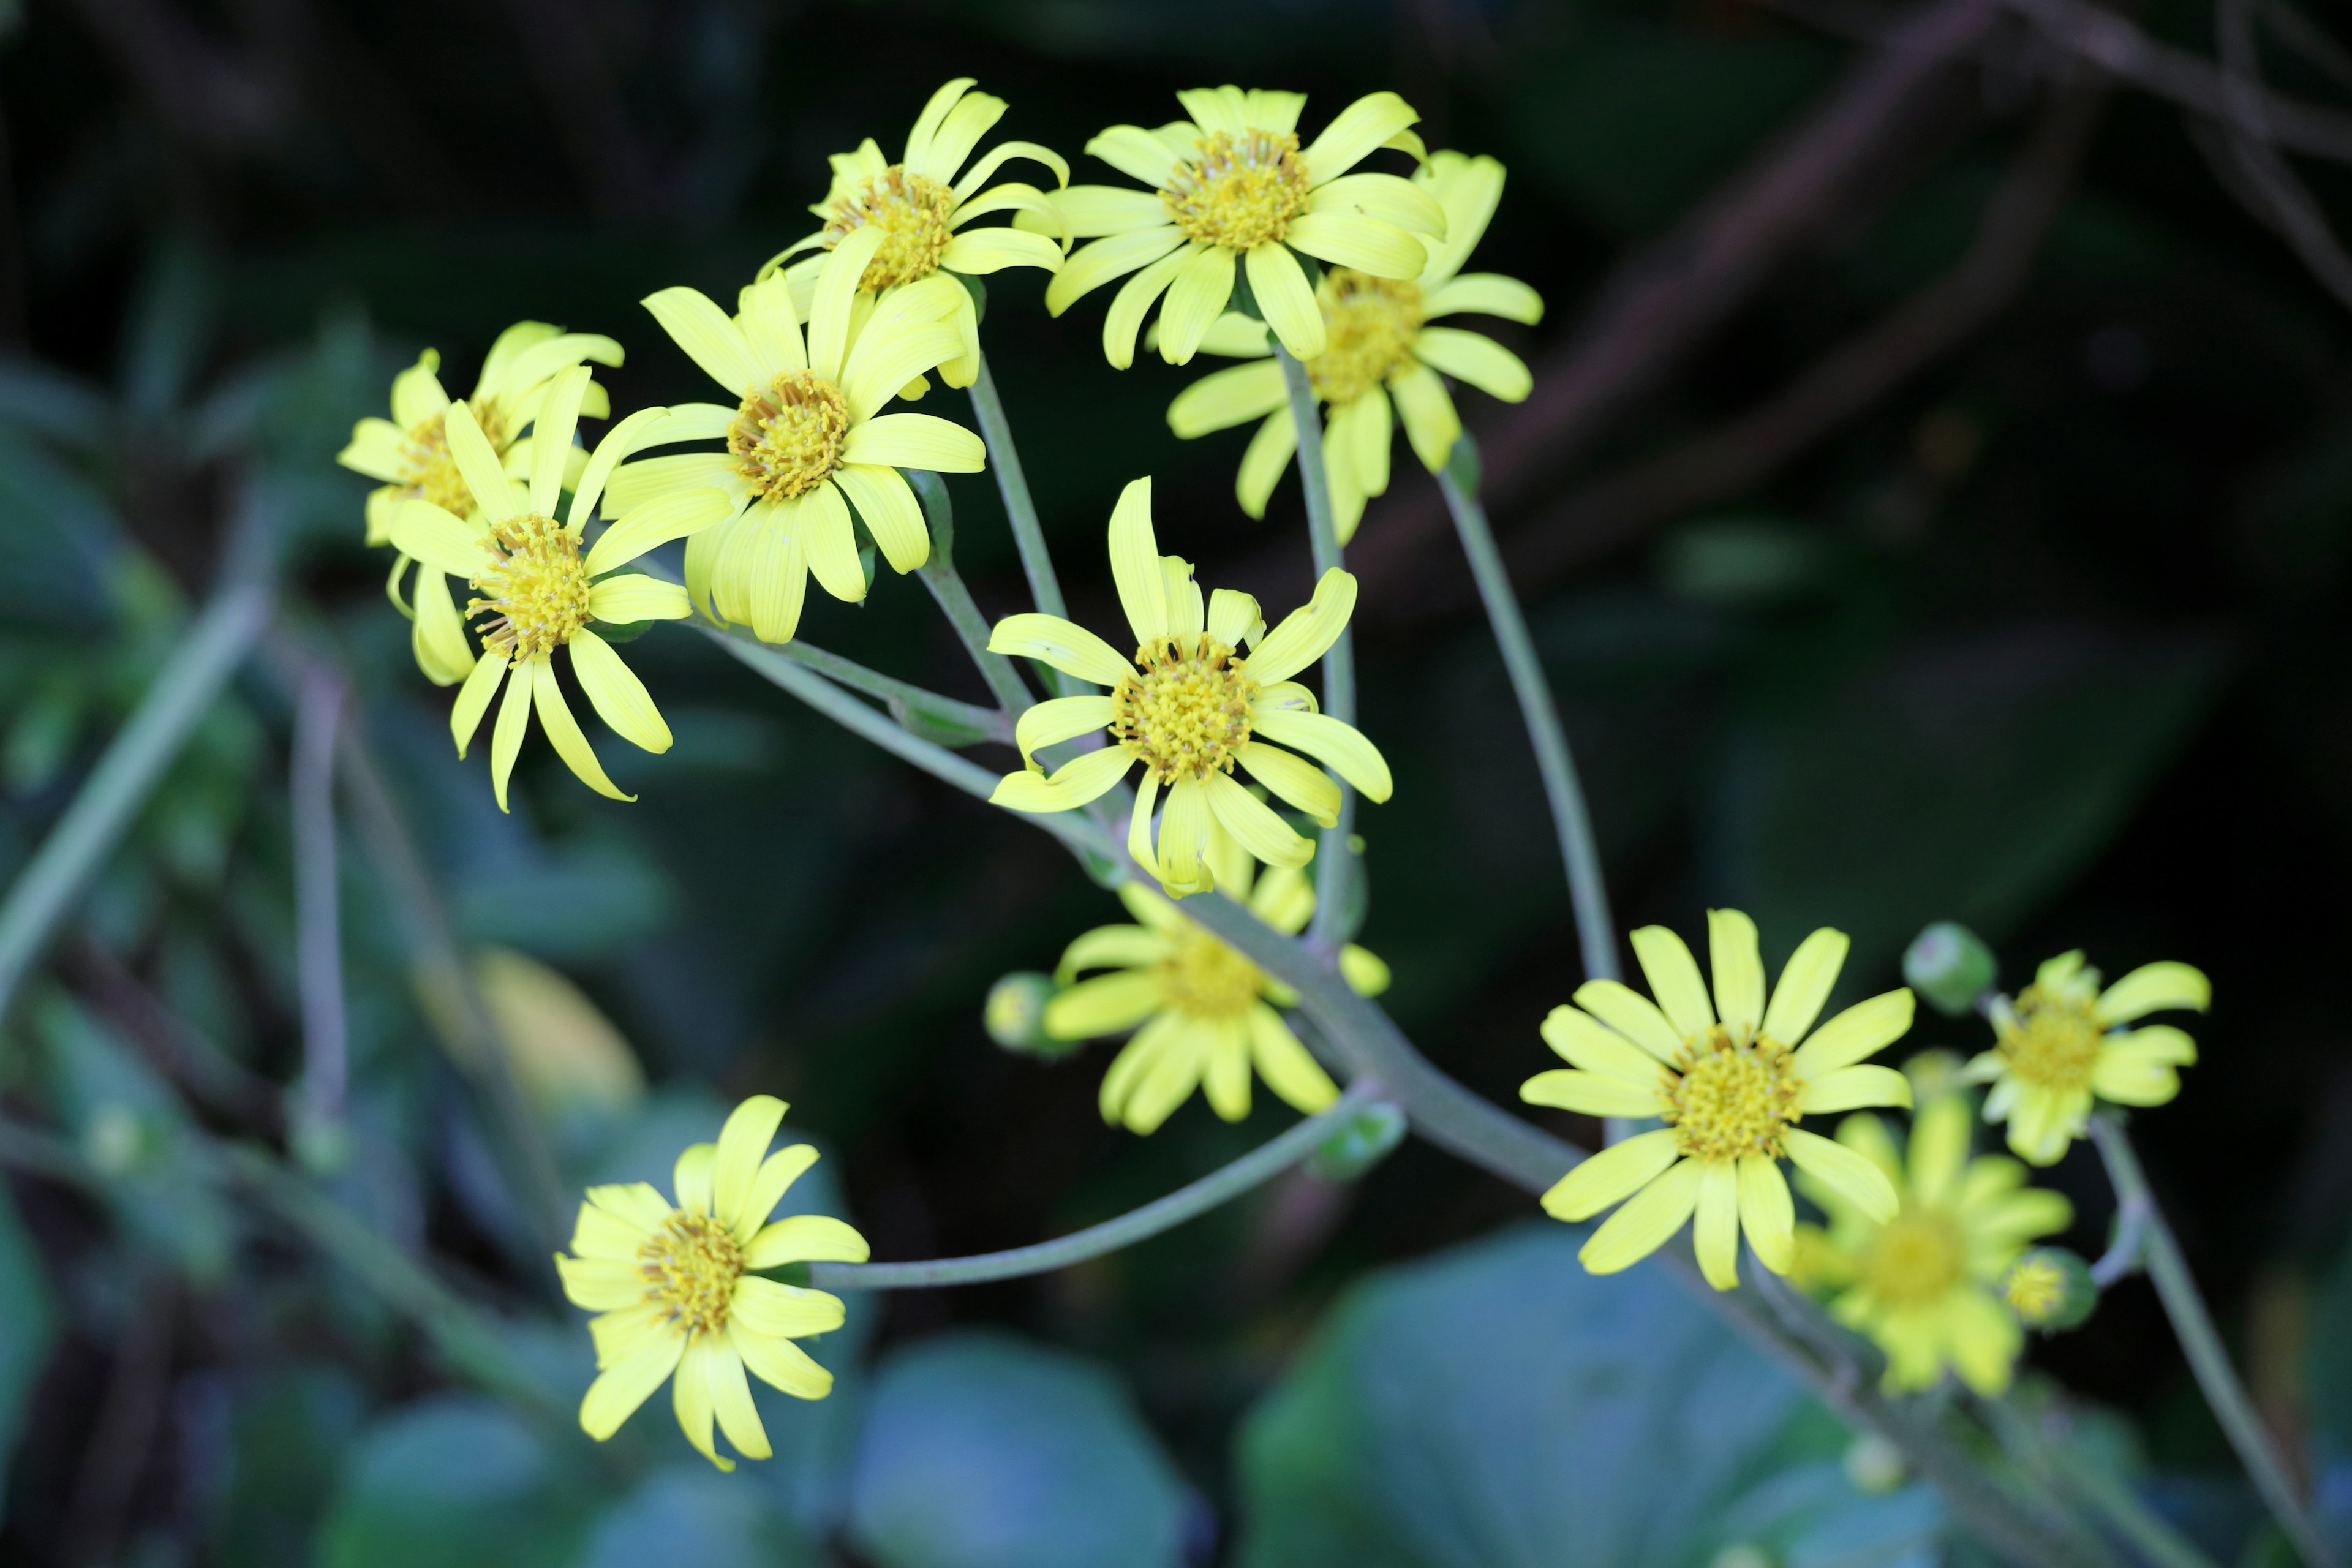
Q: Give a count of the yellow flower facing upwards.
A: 12